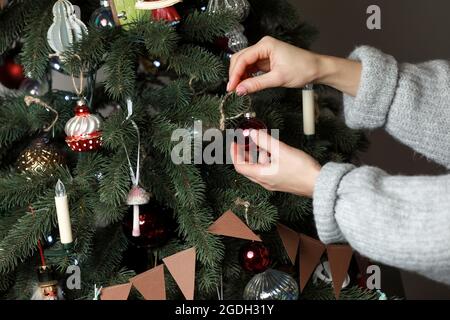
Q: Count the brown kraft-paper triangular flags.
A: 7